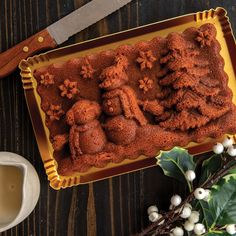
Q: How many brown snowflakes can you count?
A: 7